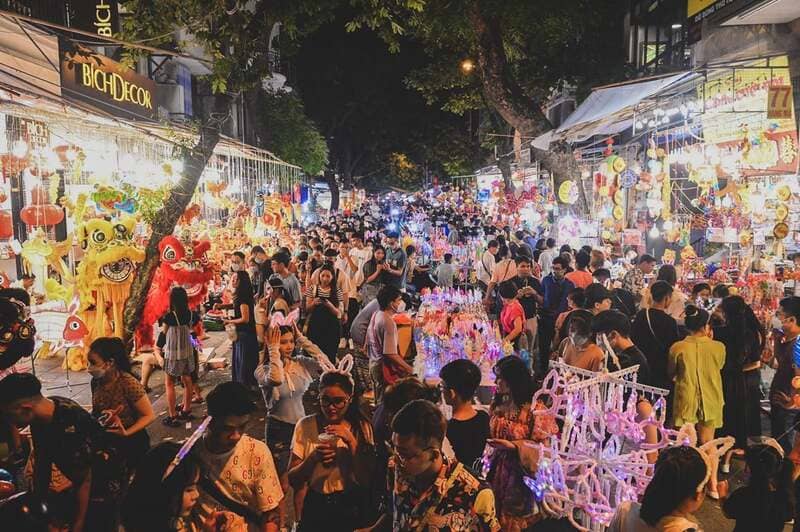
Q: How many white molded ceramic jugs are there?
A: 0